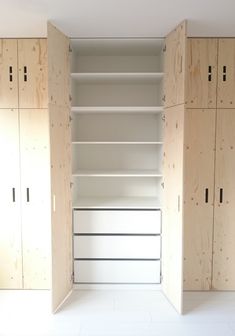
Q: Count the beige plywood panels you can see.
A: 12